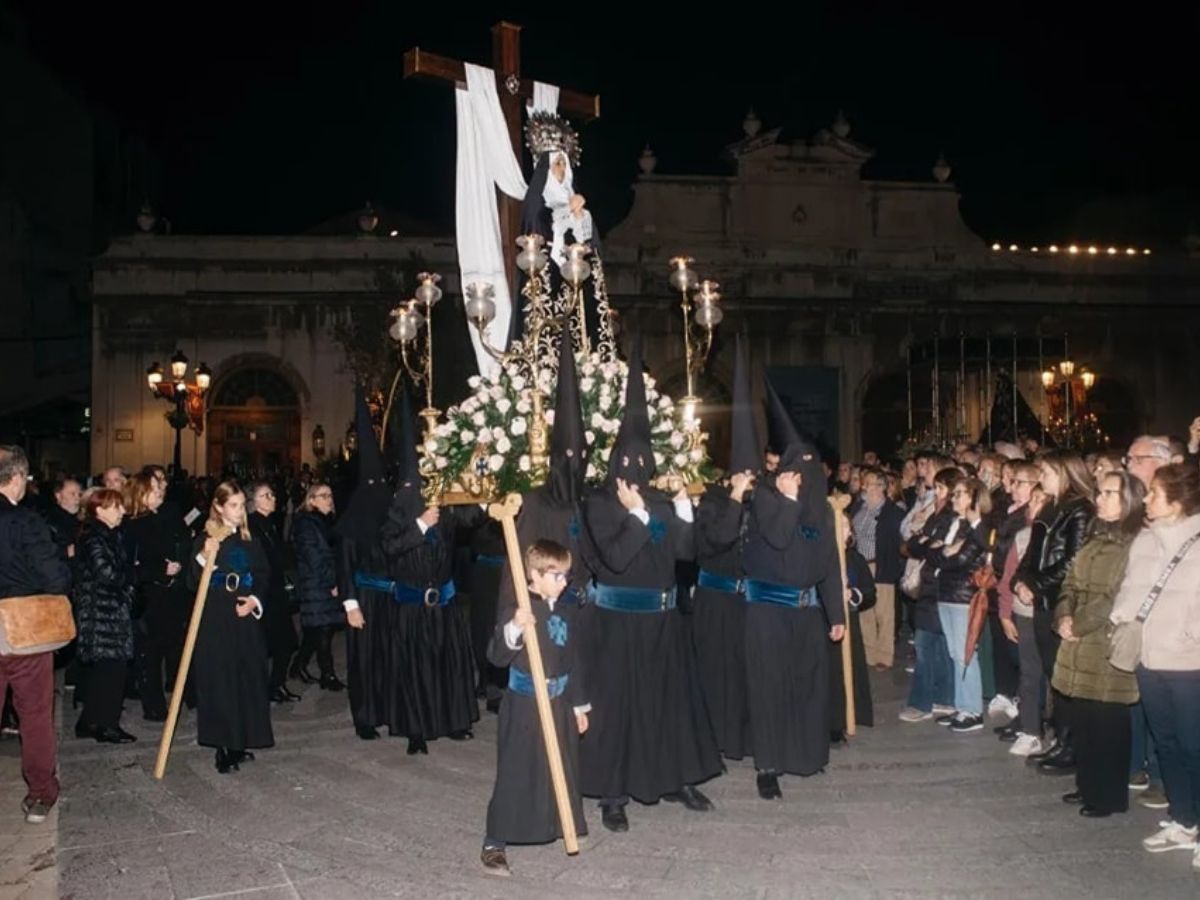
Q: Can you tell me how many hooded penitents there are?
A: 6